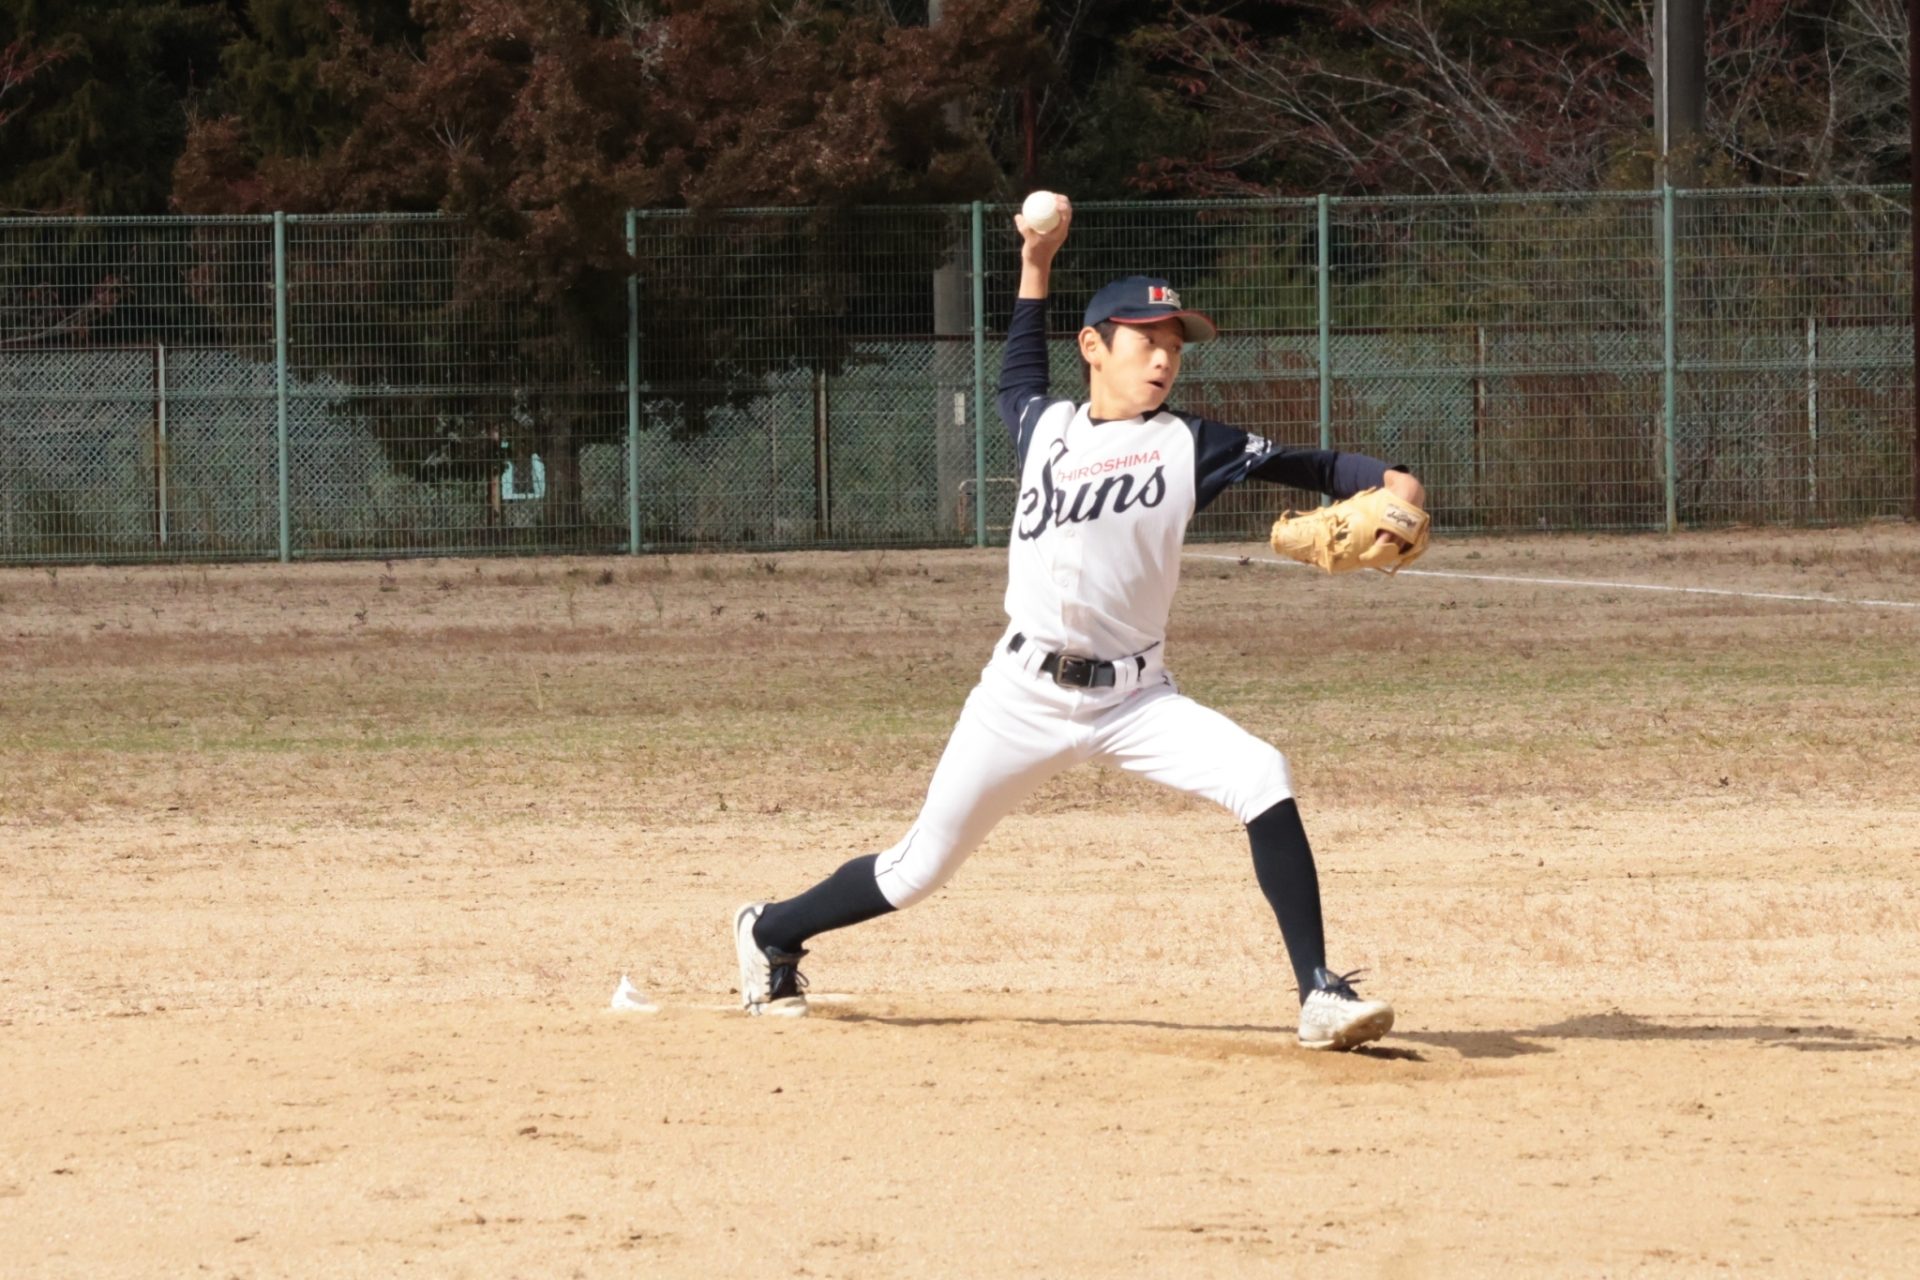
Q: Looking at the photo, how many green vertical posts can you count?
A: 5